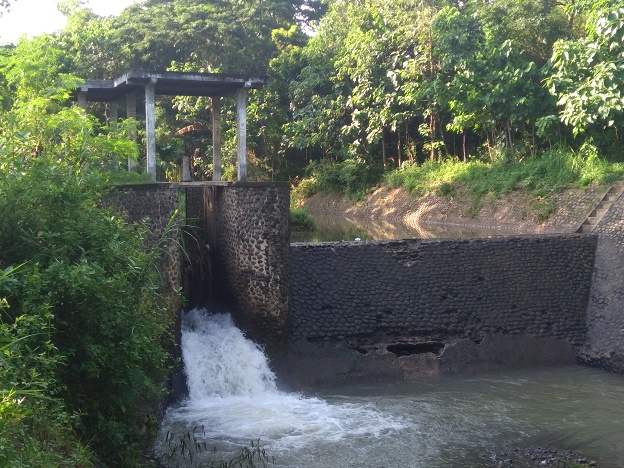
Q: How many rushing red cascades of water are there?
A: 0